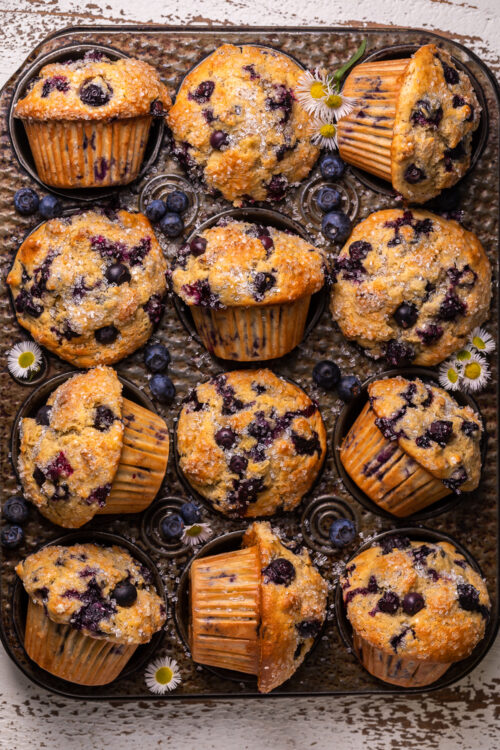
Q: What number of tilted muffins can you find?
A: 8